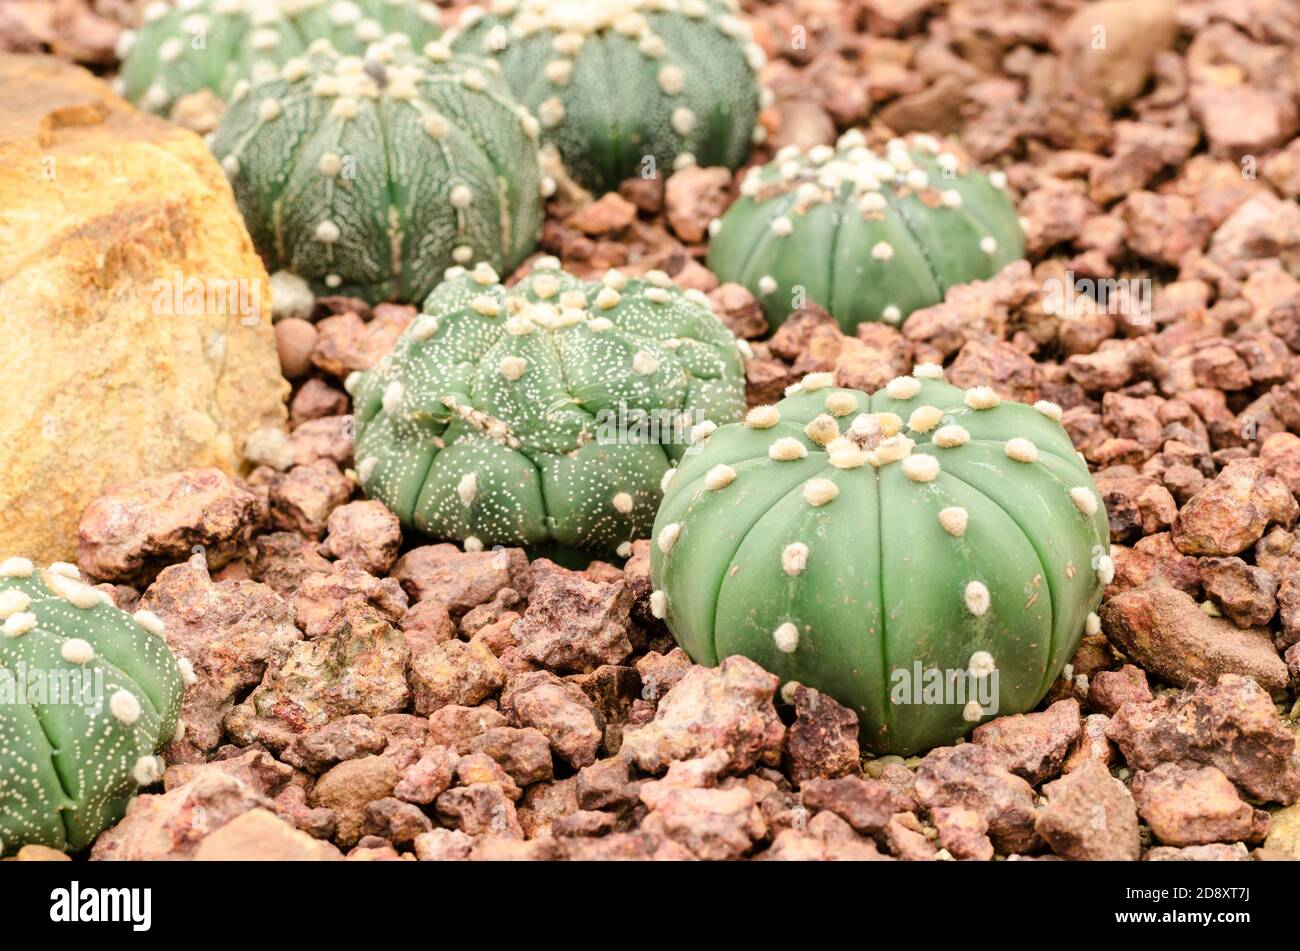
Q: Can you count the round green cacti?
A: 7